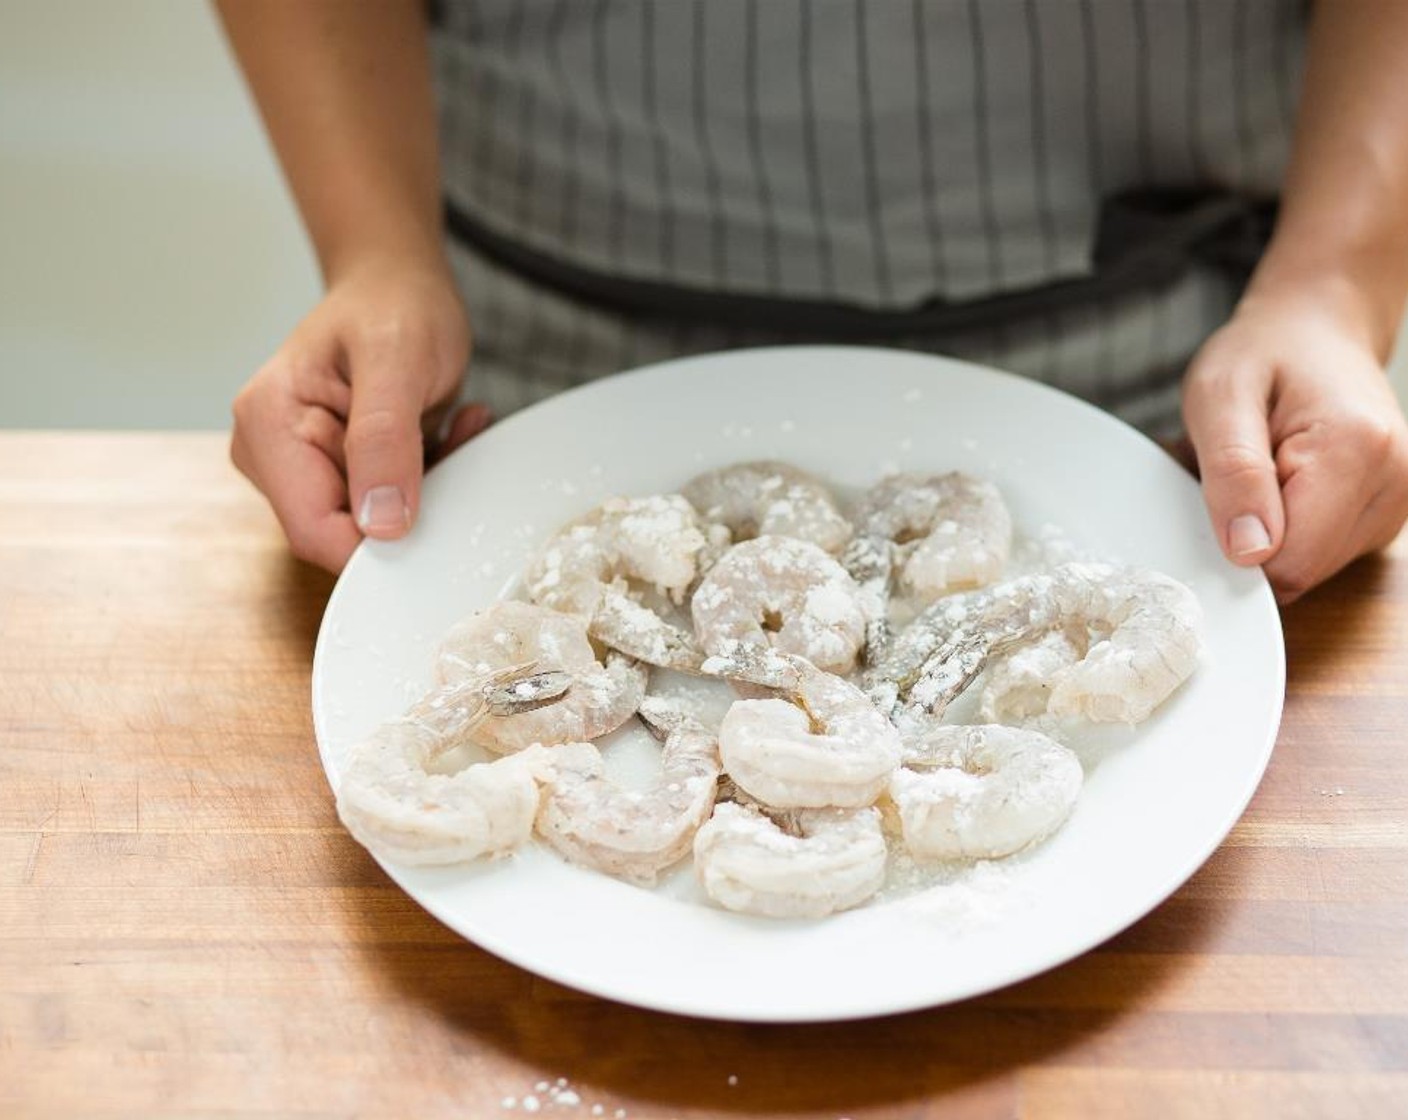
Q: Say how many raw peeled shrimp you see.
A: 12